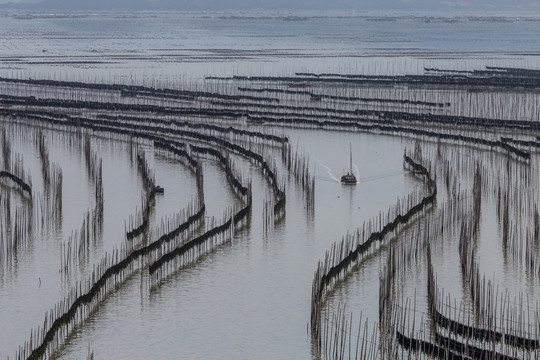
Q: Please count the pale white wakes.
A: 2